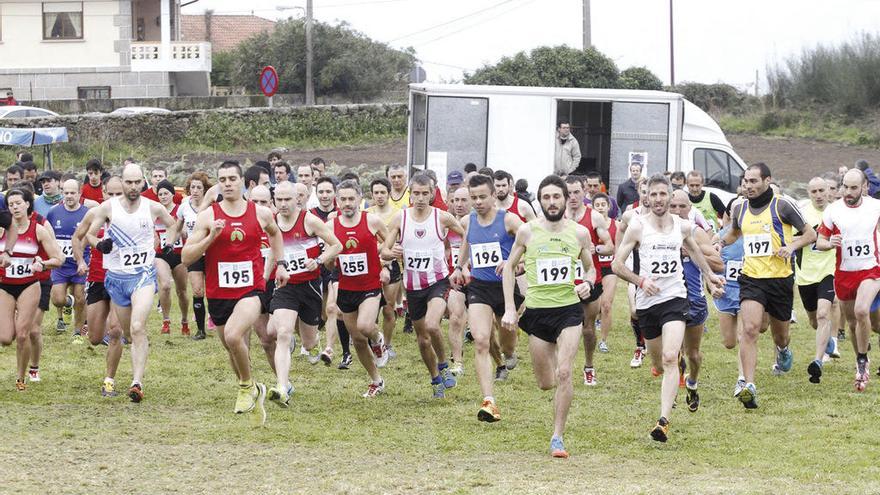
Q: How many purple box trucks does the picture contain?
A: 0